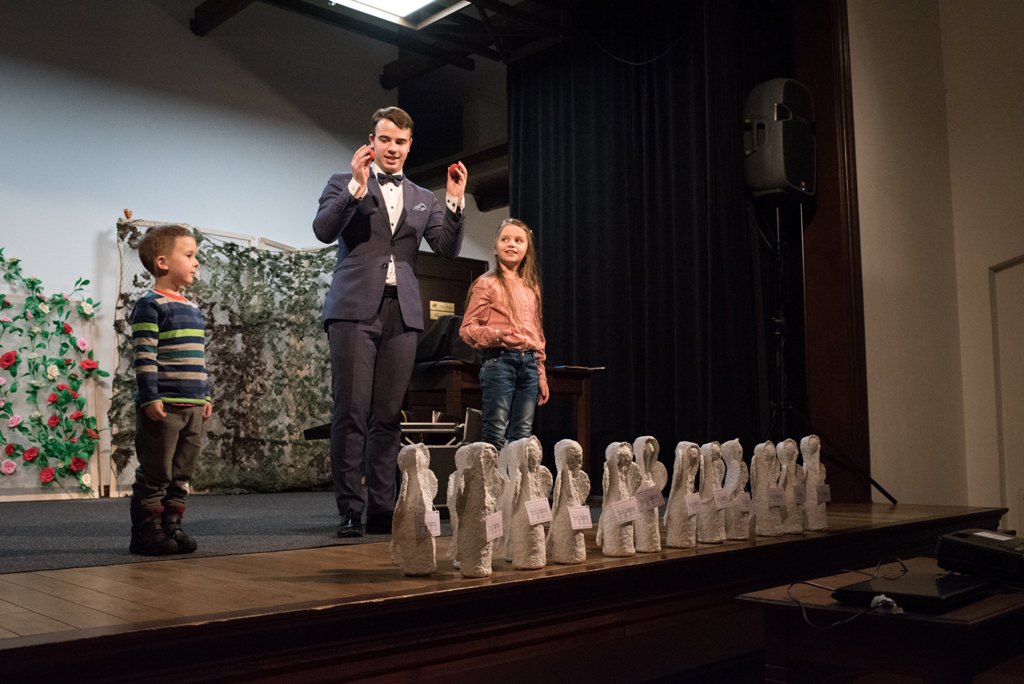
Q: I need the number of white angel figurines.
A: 14